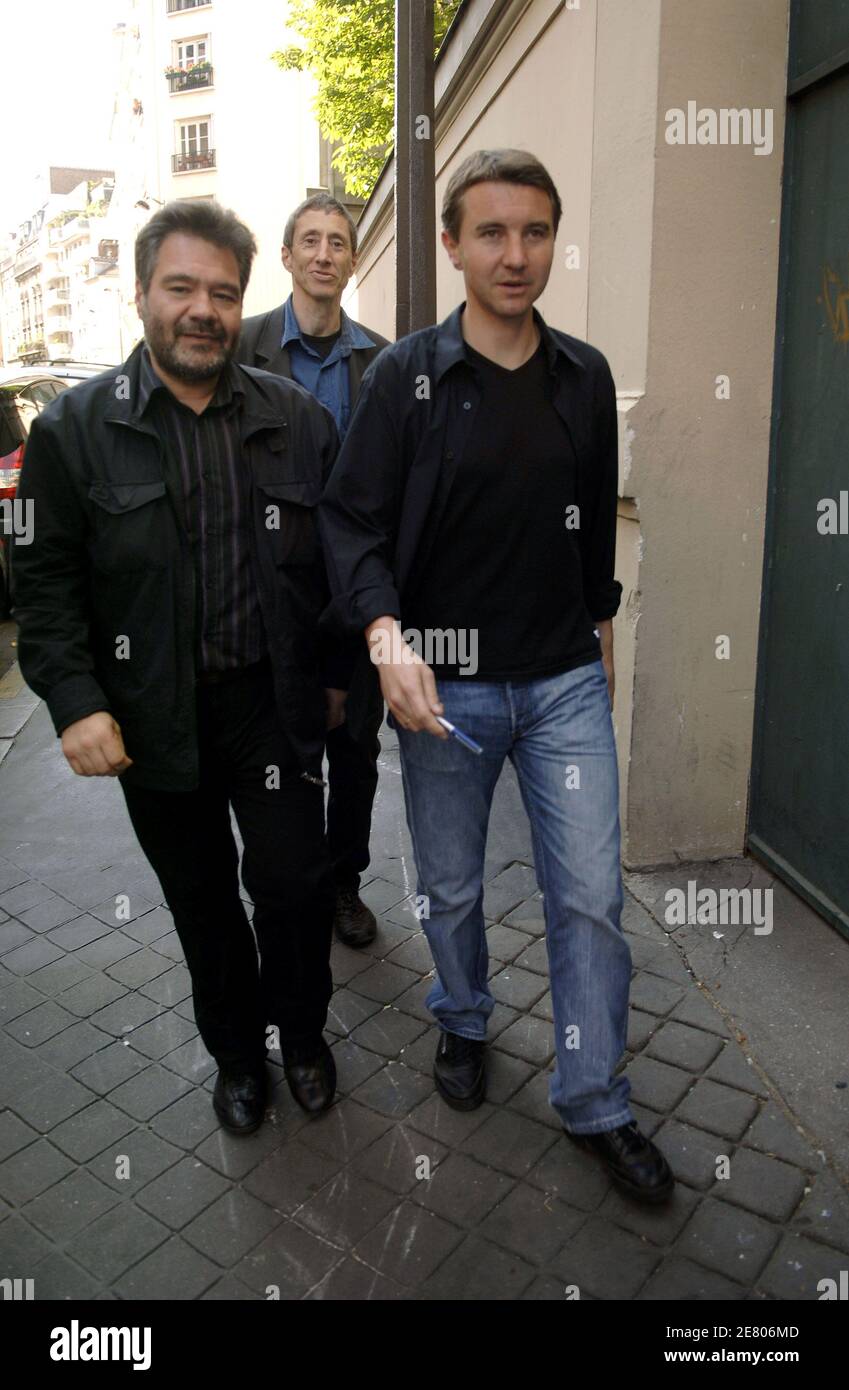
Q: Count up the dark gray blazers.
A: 1